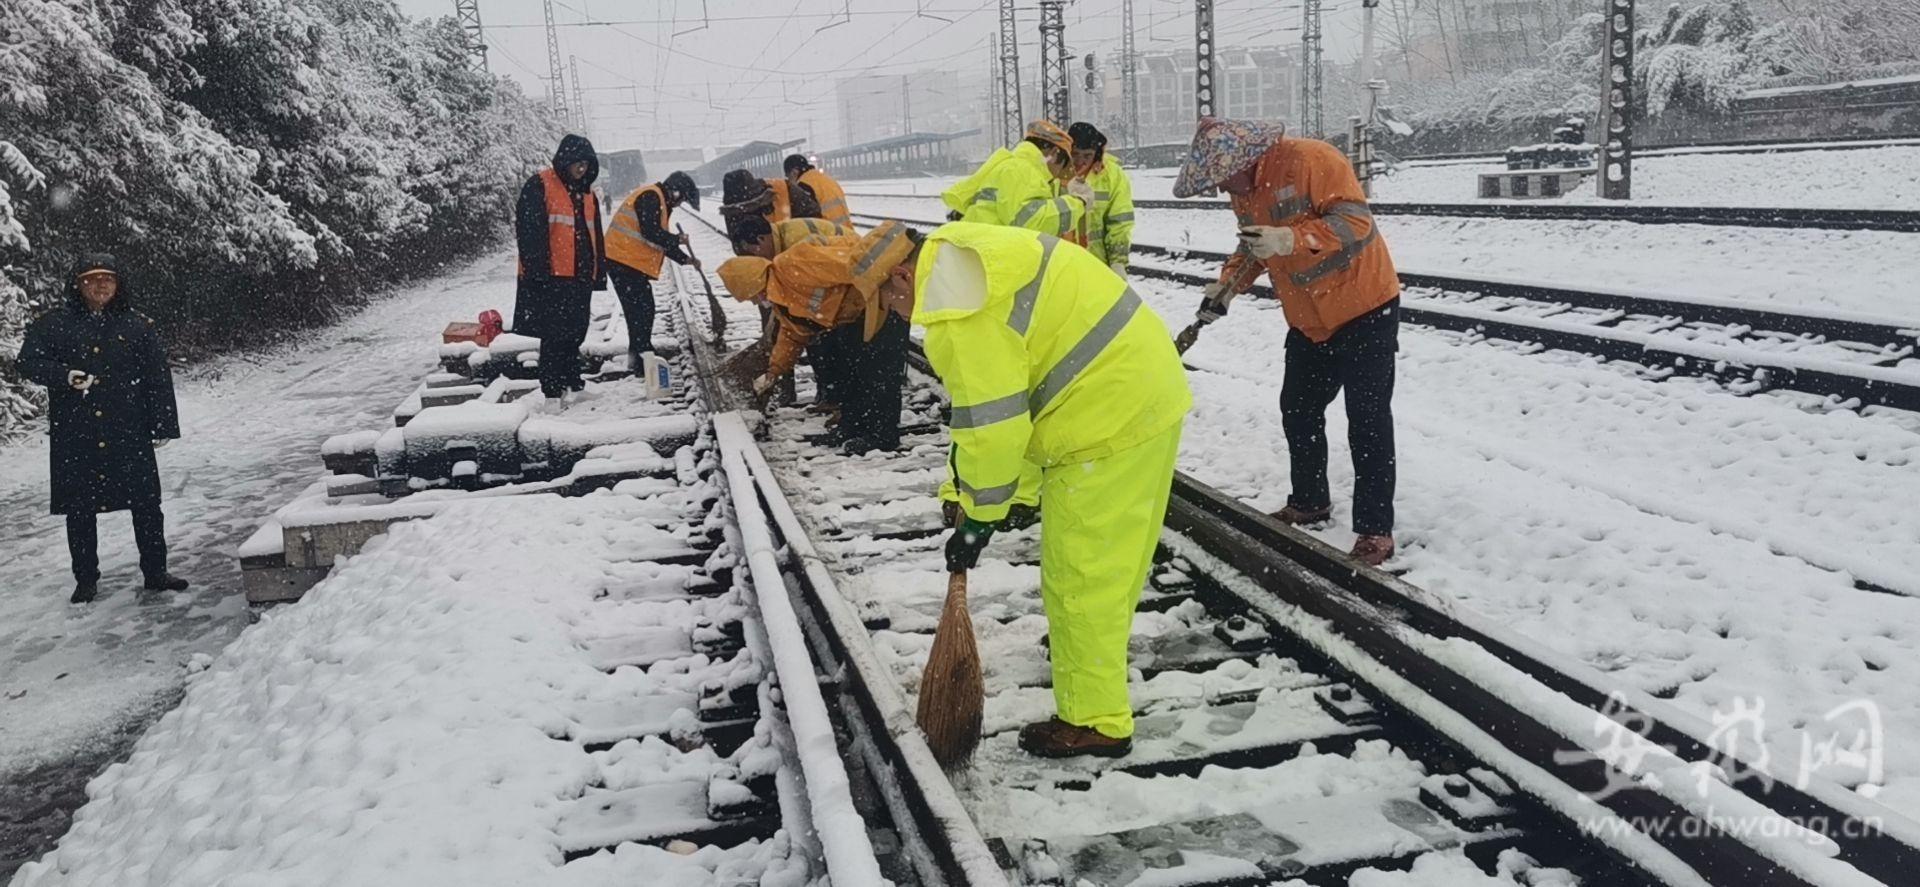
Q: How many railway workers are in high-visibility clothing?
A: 10